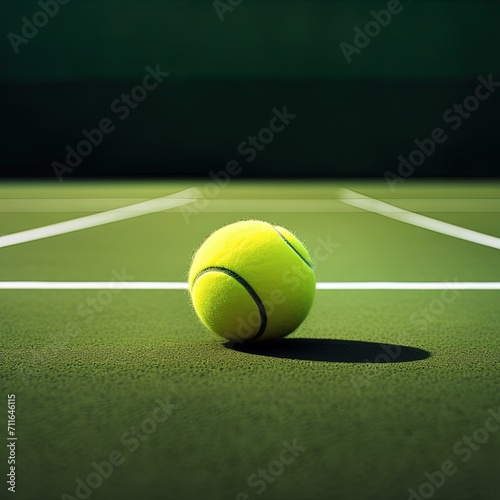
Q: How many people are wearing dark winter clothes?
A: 0